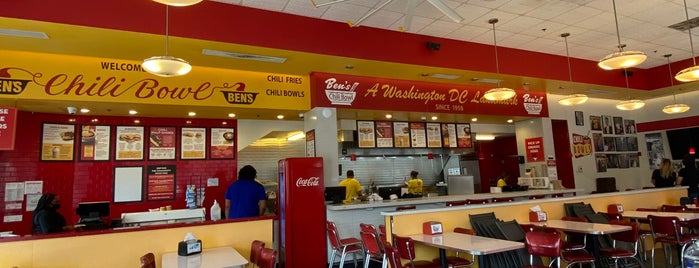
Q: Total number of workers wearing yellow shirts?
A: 3